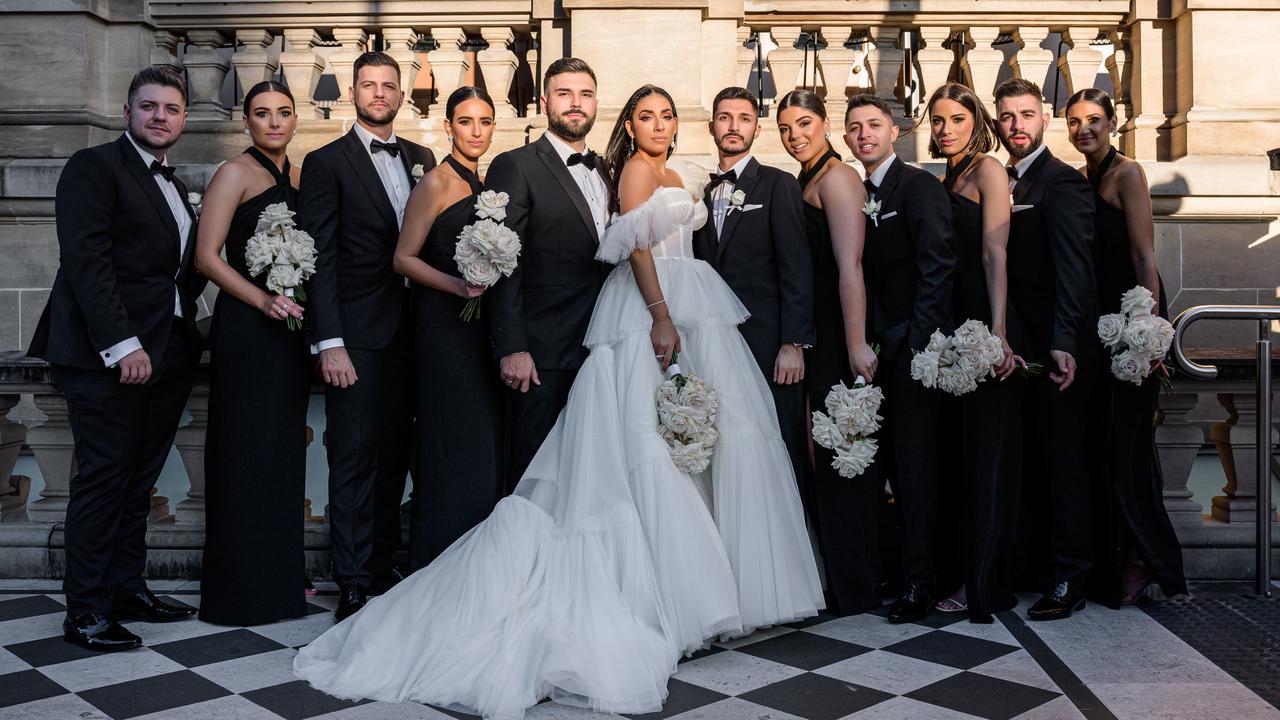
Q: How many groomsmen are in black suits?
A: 5